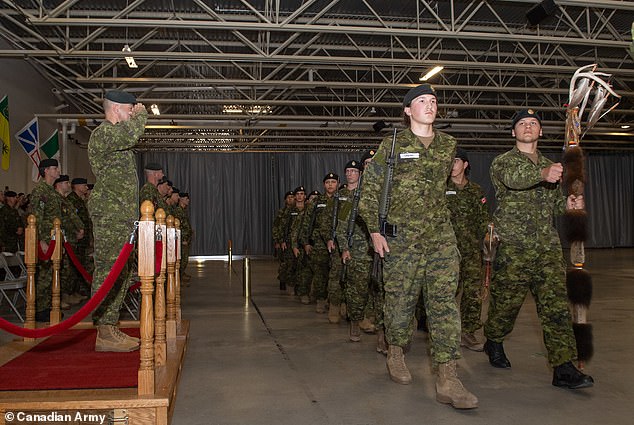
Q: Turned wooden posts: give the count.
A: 6